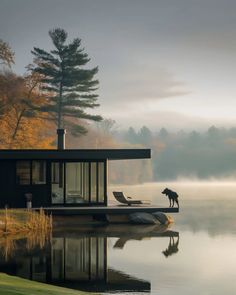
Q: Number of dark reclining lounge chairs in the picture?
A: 1